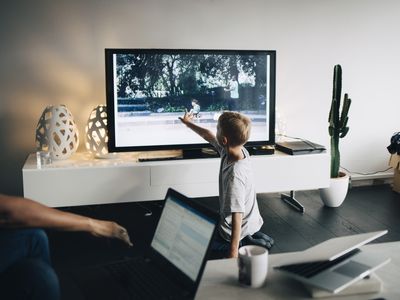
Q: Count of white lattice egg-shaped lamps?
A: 2